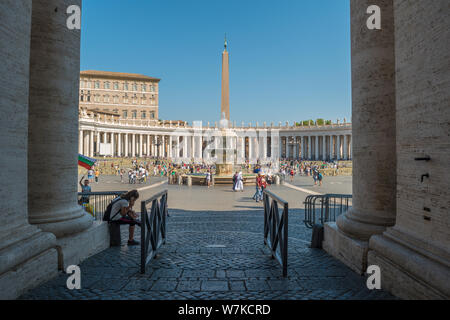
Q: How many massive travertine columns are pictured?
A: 4